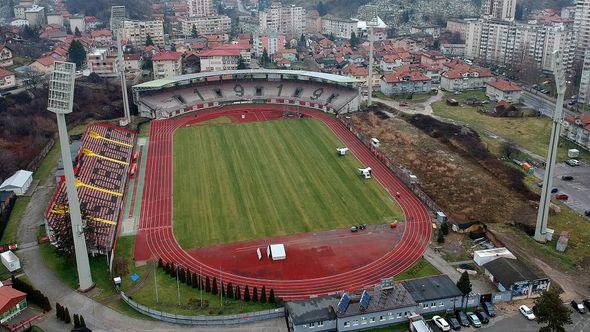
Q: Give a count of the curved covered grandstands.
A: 1